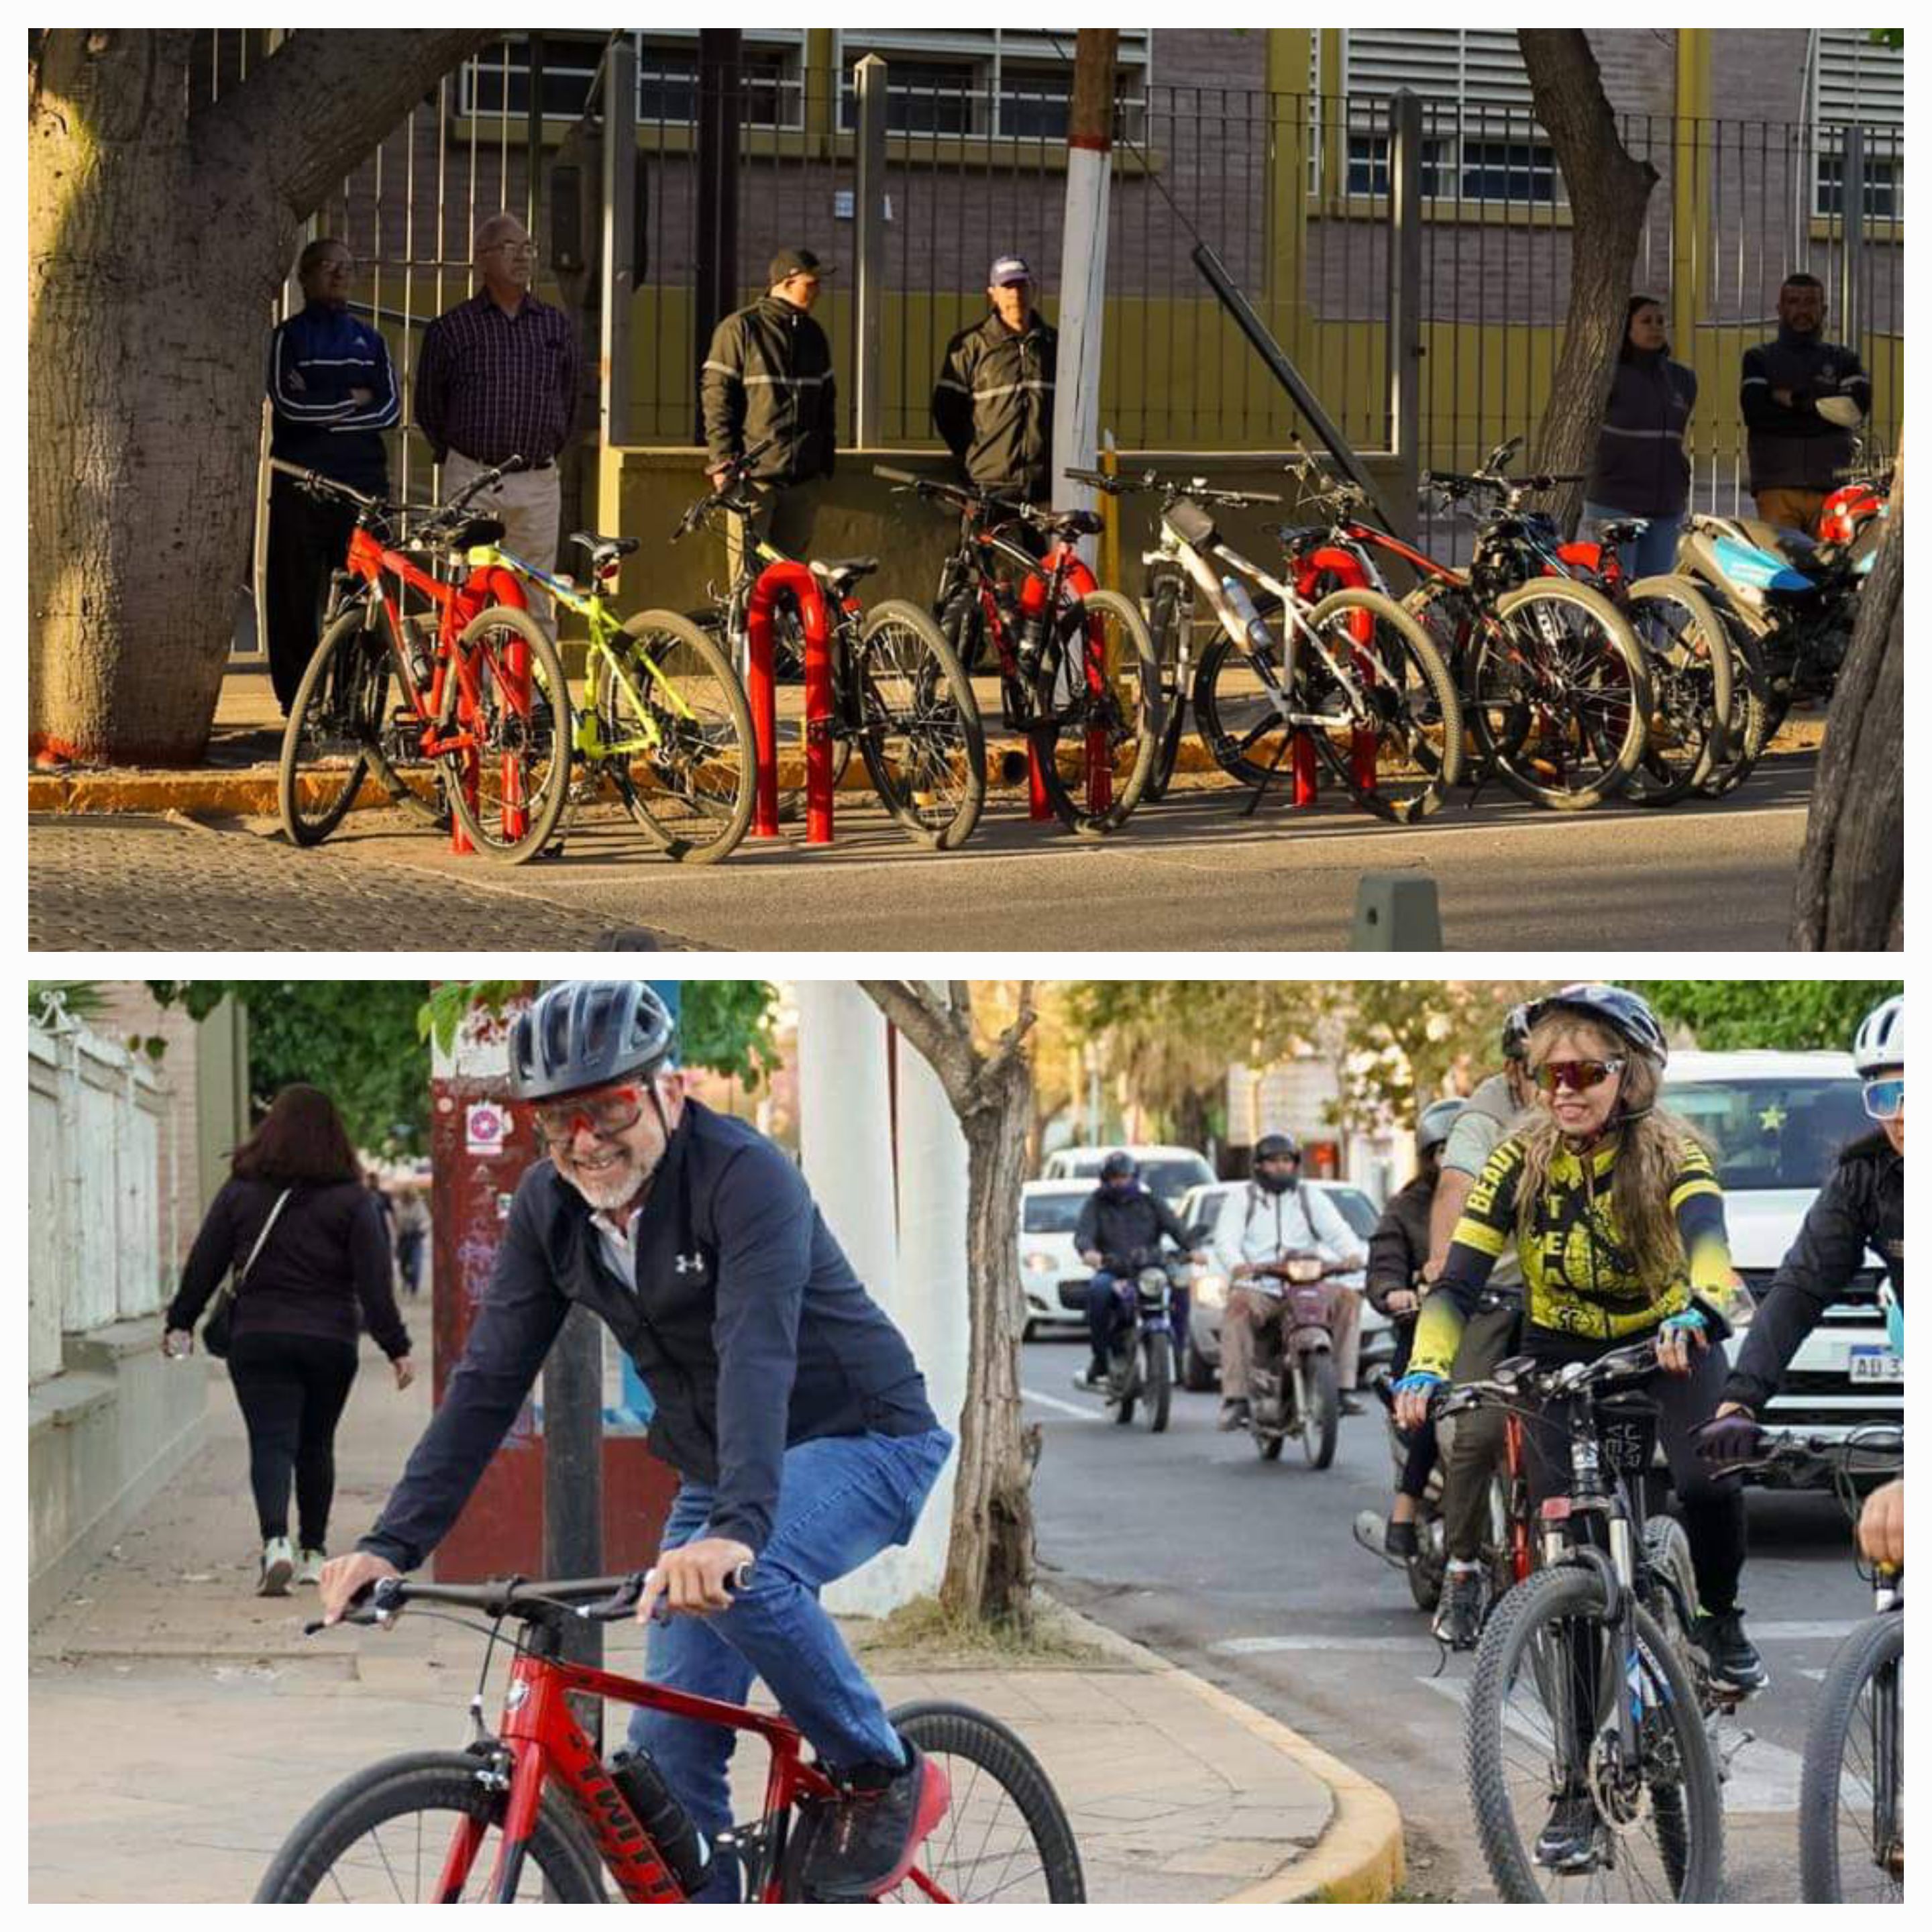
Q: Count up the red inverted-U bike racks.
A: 5